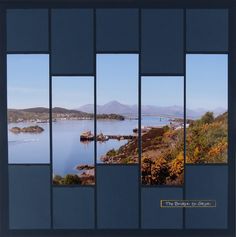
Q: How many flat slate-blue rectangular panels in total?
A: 10